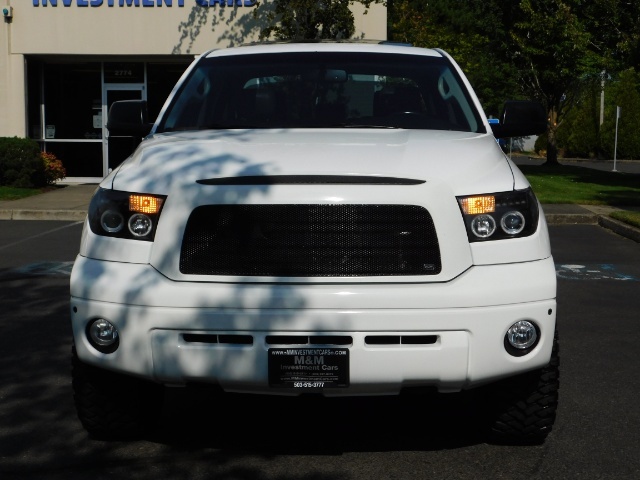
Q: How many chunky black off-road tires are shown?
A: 2